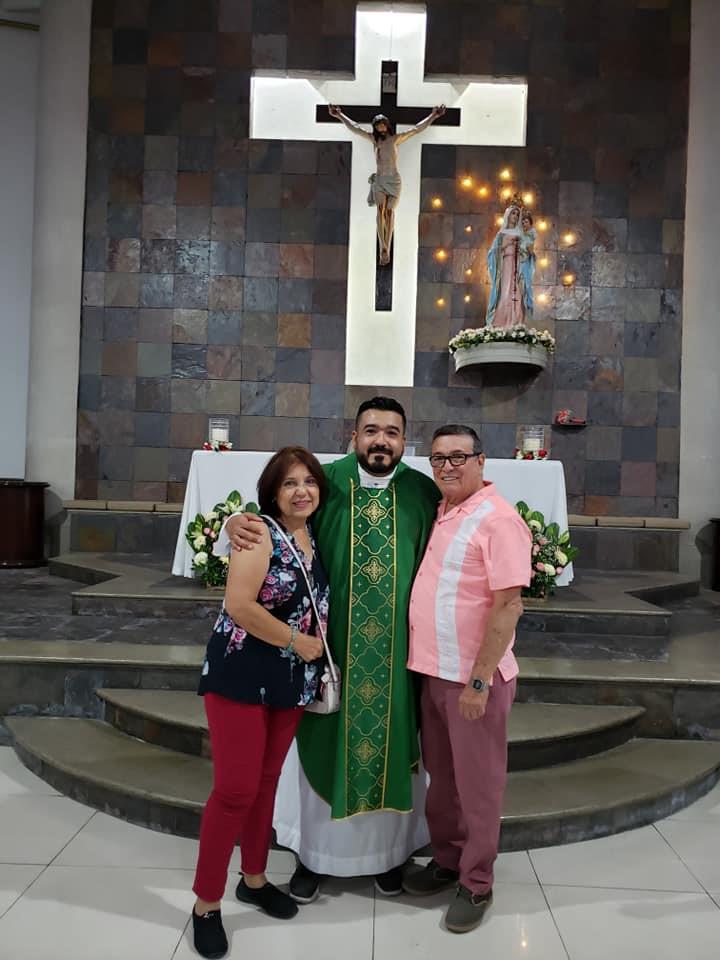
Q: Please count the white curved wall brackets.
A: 1